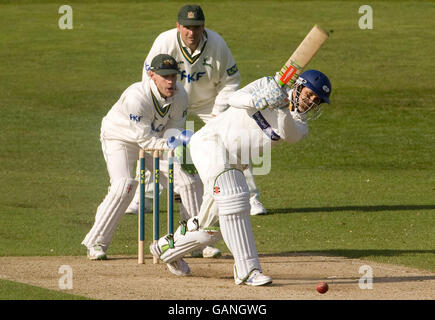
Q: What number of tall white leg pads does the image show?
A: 4